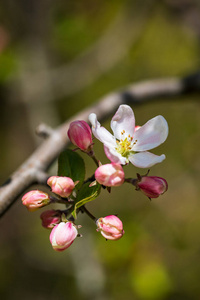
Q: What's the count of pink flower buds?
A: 8